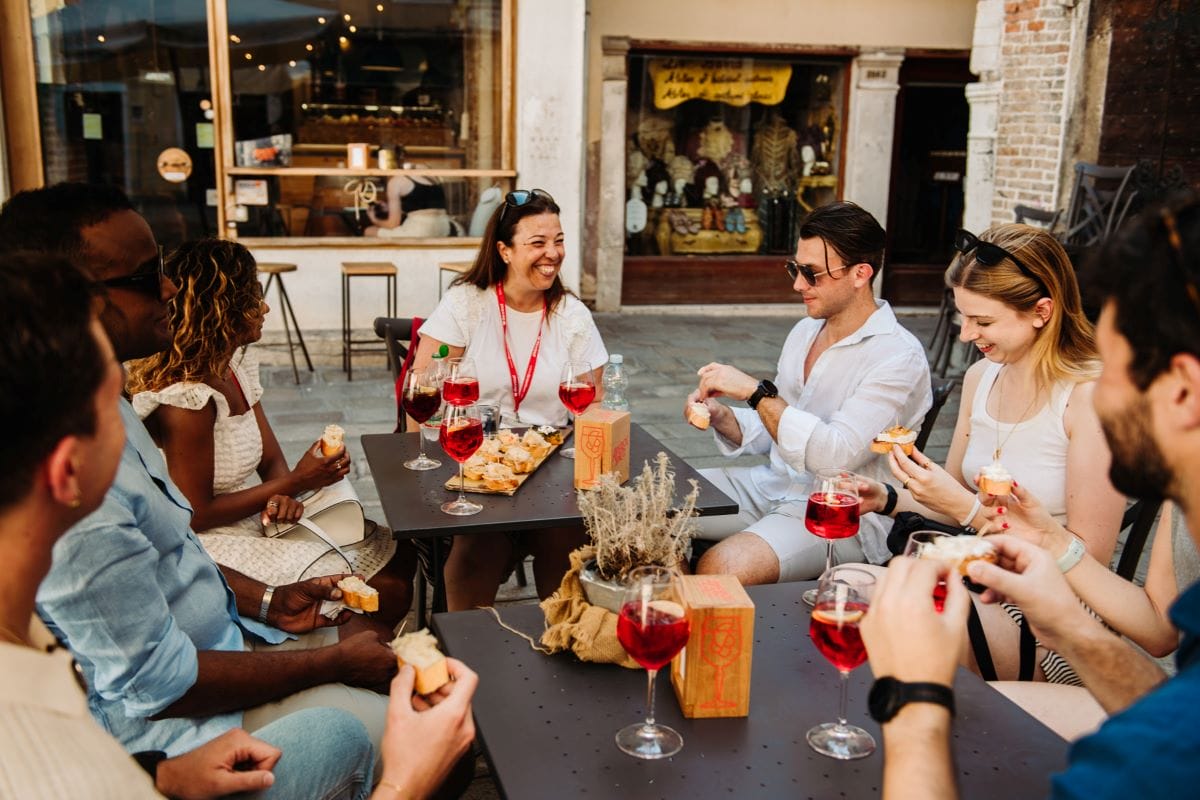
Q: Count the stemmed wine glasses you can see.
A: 8